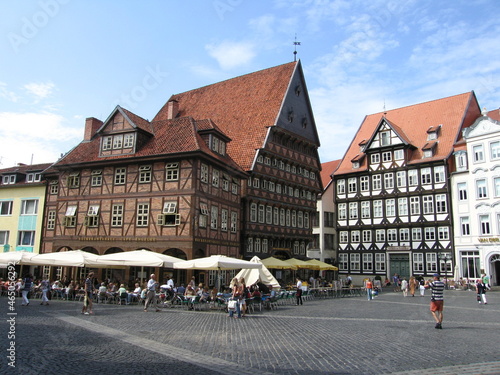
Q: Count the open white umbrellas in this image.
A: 4